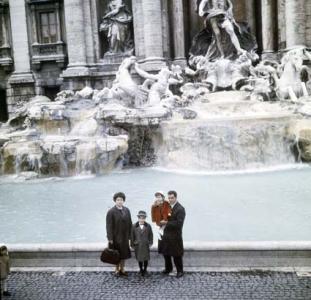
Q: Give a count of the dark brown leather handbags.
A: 1